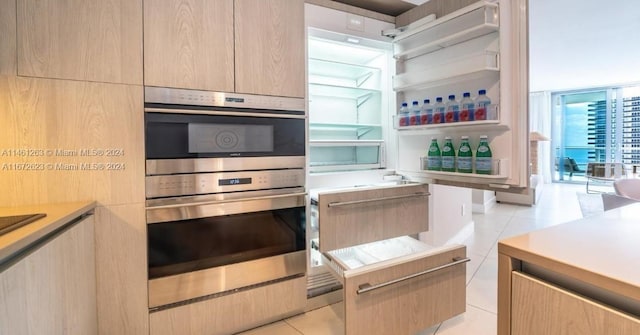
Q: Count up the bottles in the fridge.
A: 11